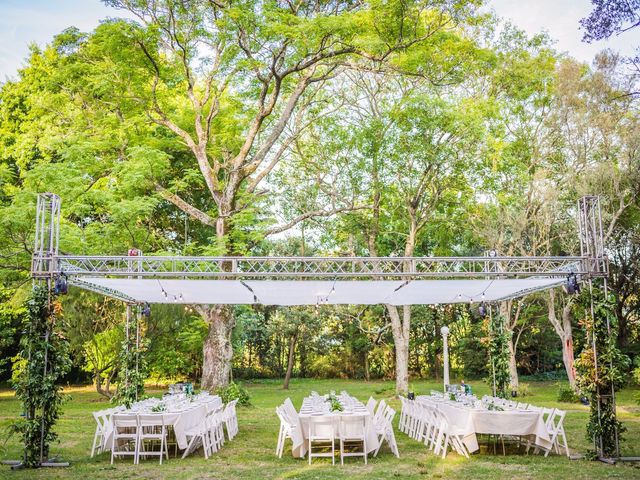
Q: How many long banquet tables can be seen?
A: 3